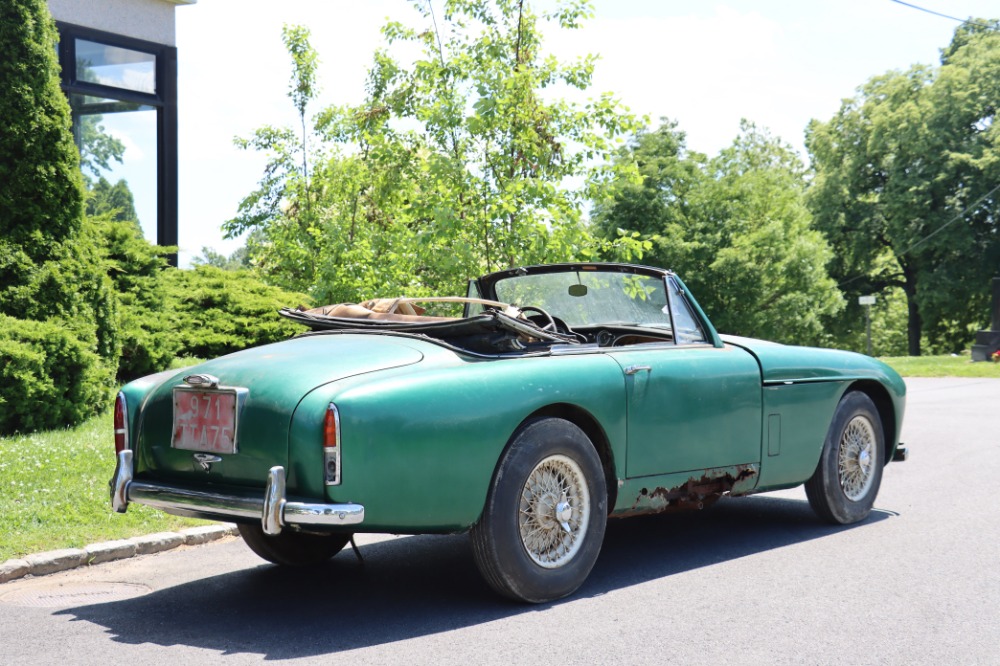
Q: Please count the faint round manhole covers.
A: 1